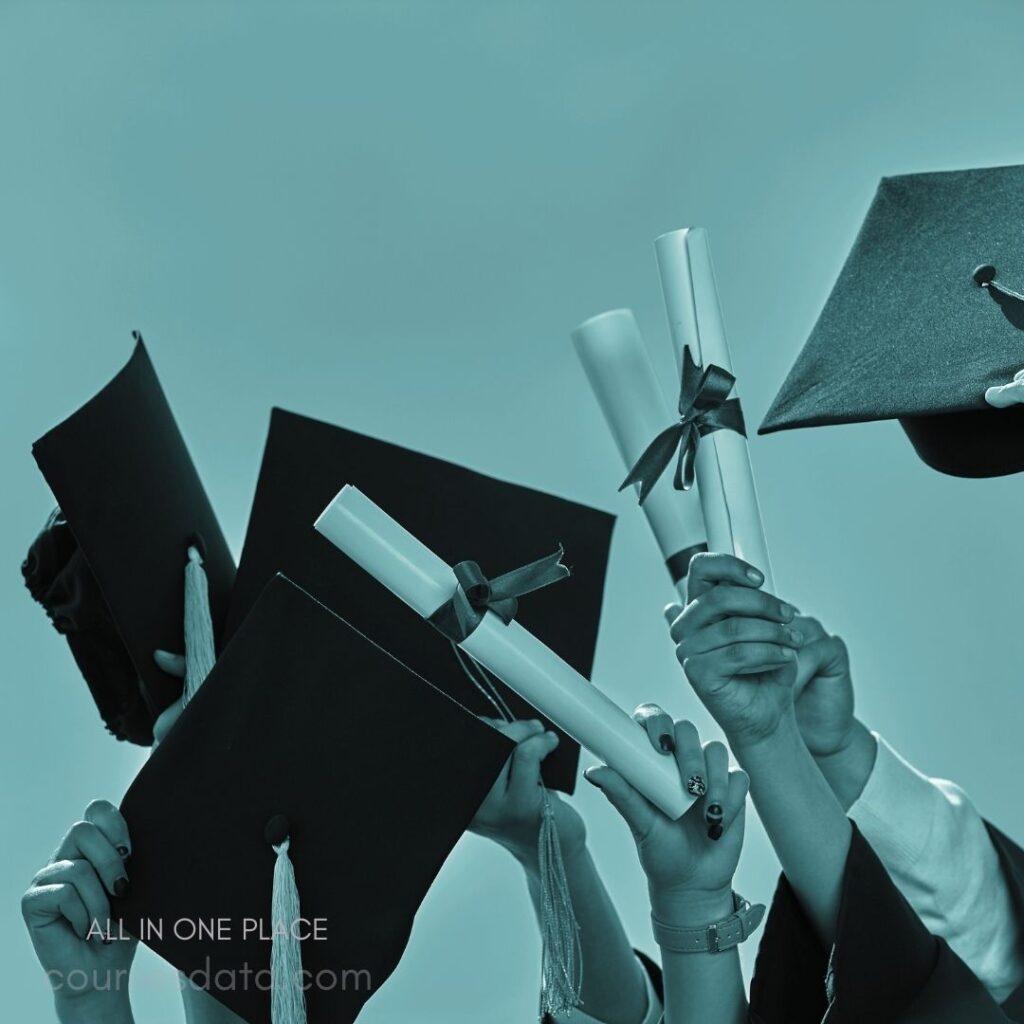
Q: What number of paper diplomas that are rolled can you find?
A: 3